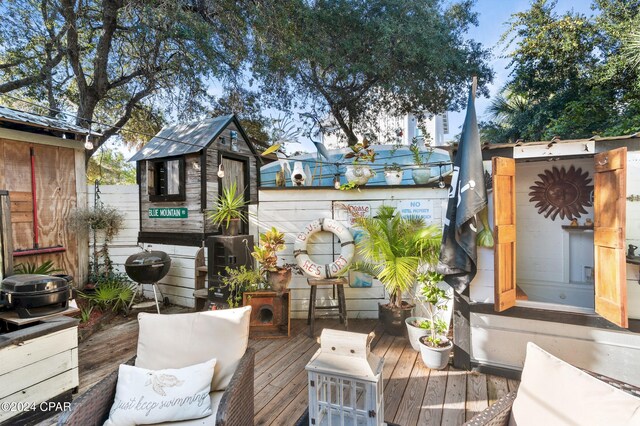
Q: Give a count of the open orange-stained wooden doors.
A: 2